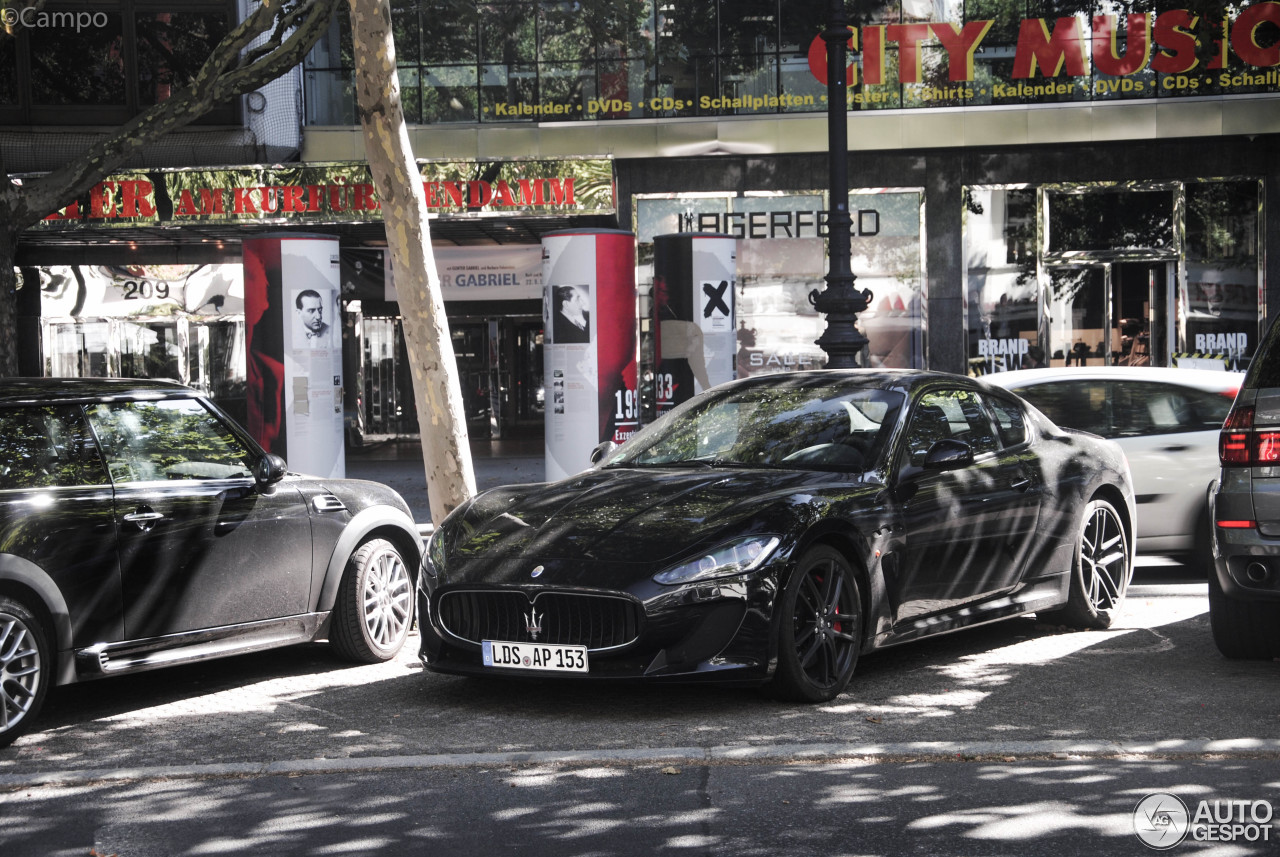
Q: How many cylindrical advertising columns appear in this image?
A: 3